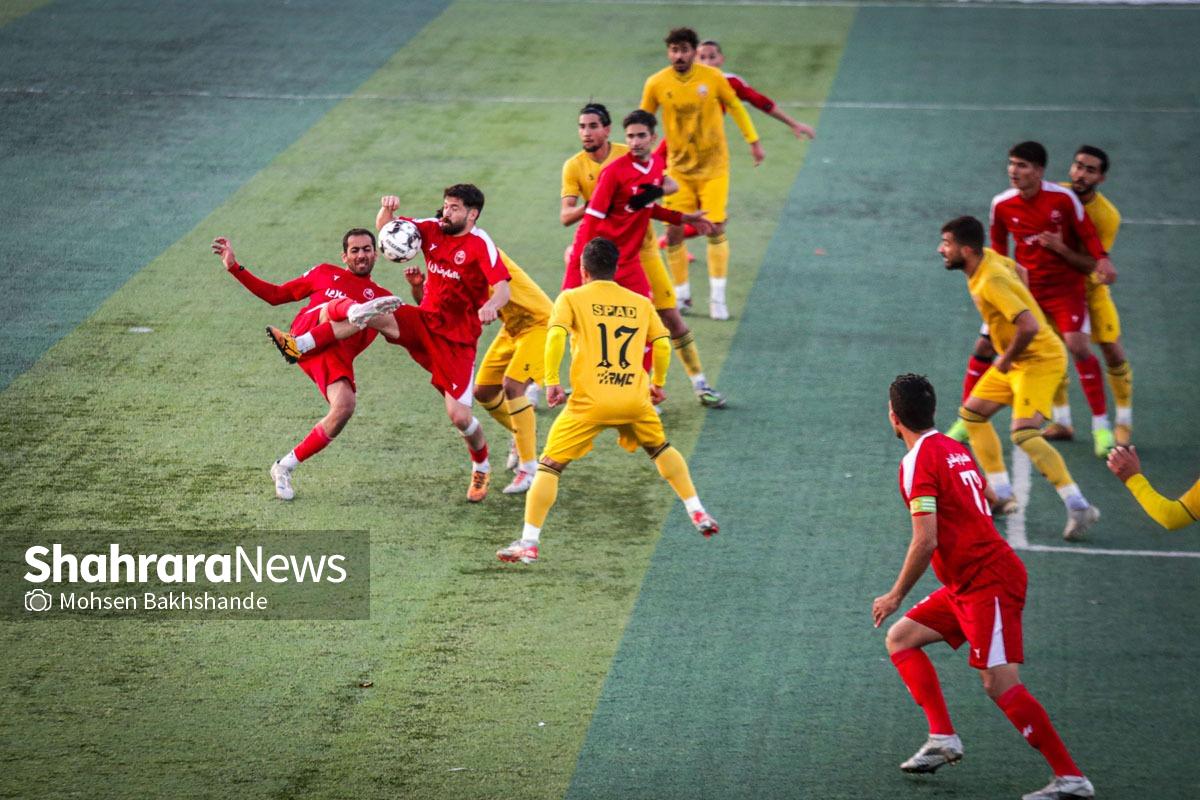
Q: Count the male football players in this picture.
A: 13